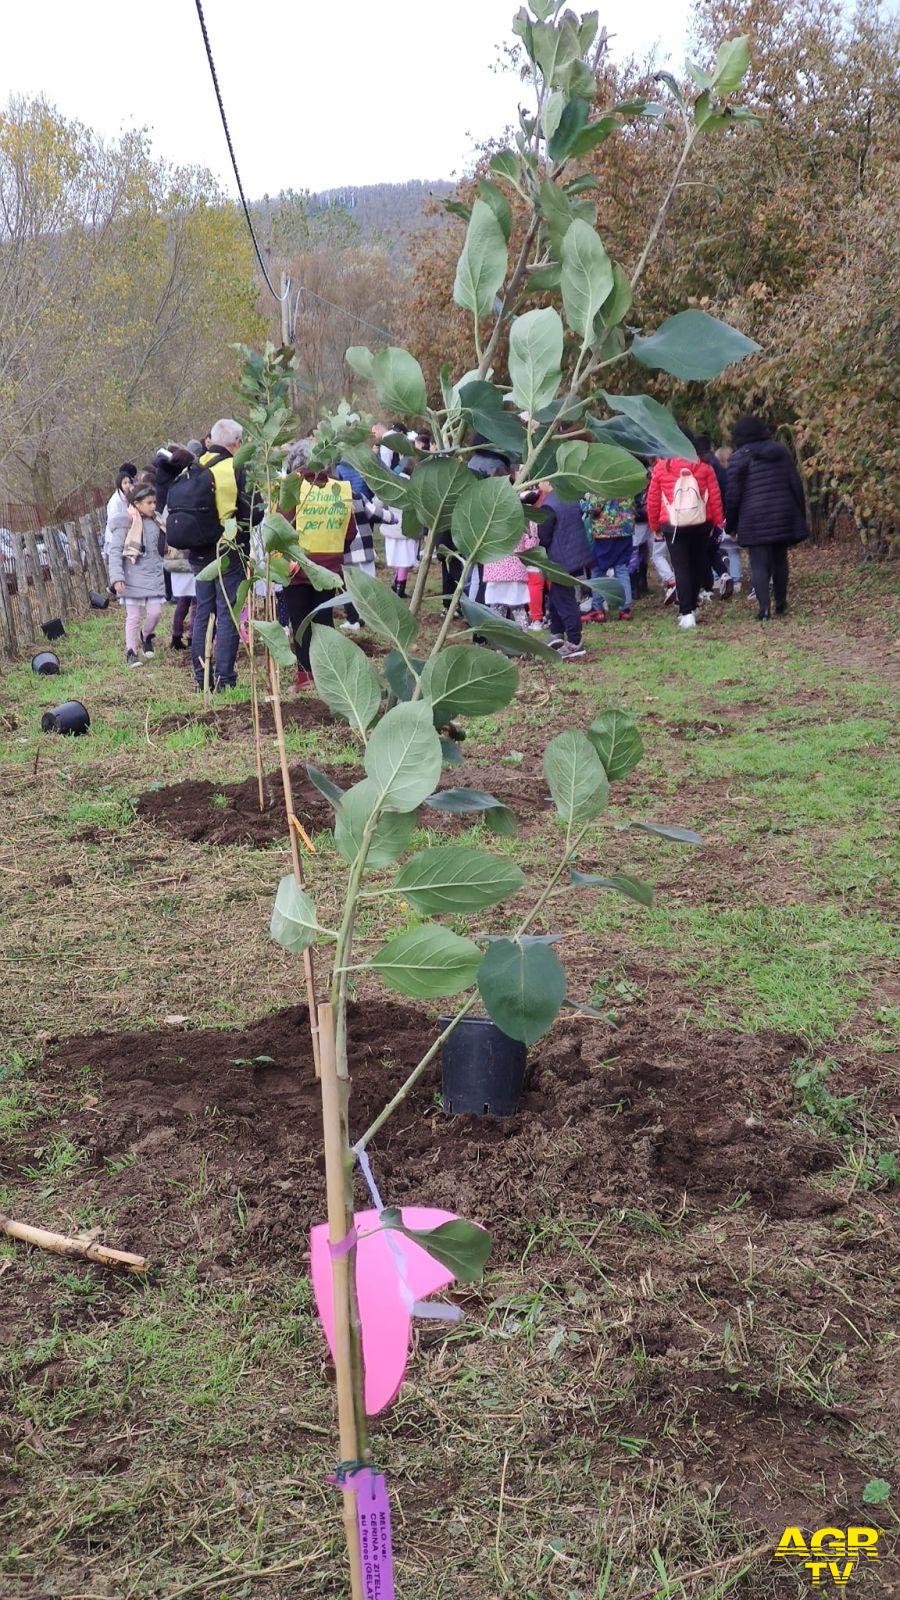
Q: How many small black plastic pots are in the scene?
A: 5